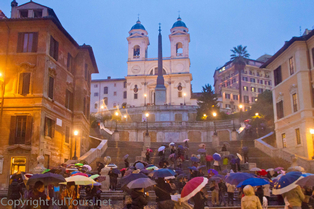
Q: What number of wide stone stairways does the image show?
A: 1